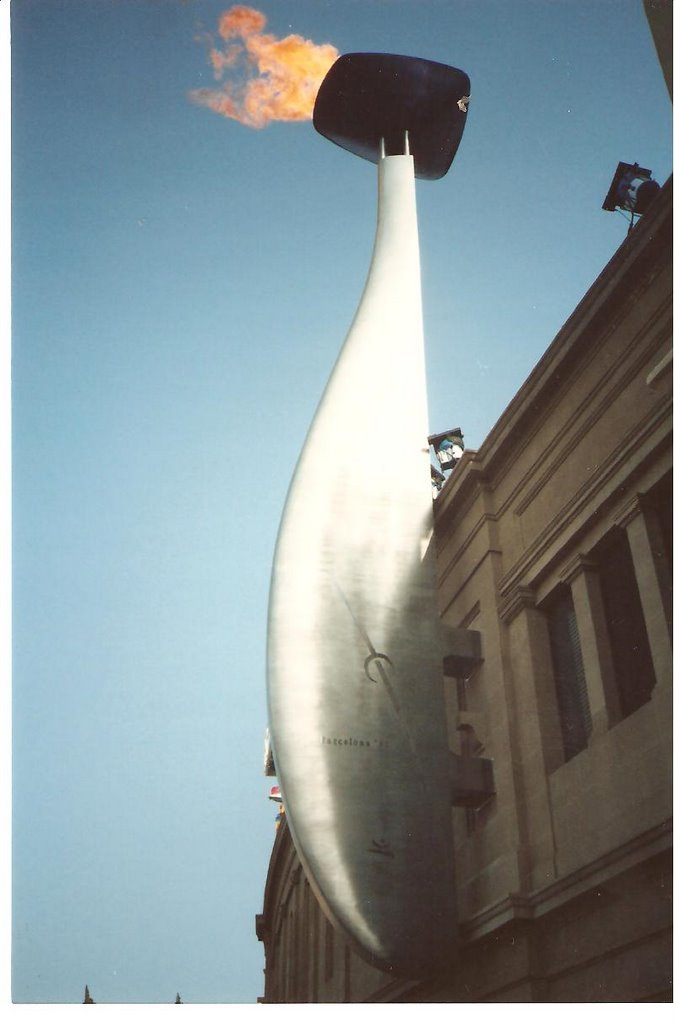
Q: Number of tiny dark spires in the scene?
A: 2